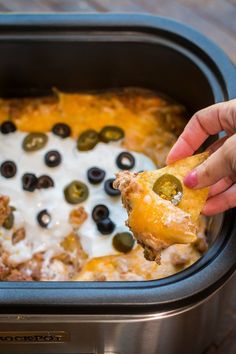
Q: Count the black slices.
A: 12